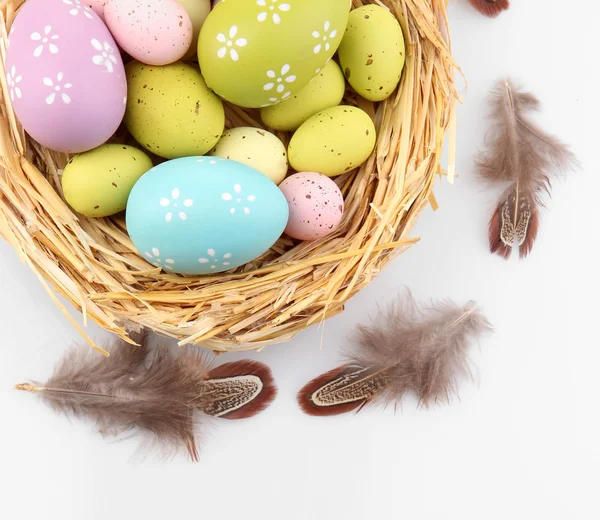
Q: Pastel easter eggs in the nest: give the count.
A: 13